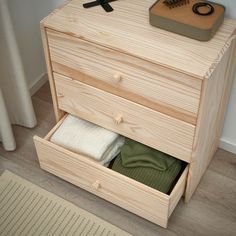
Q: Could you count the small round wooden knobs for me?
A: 3